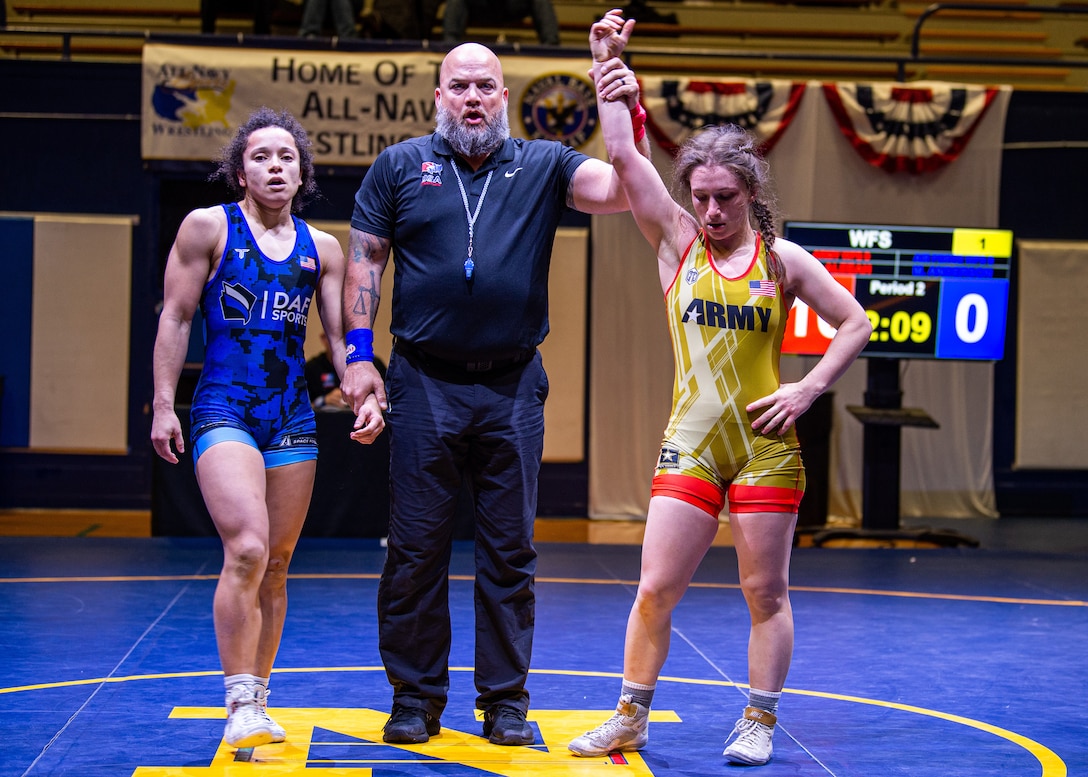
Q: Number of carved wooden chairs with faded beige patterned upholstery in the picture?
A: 0